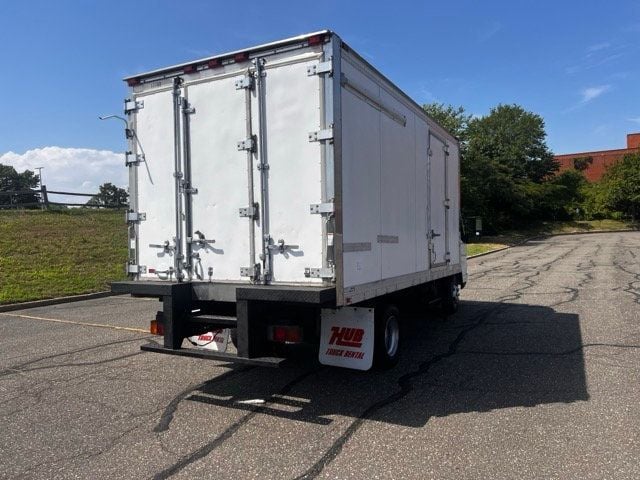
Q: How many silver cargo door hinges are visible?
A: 12